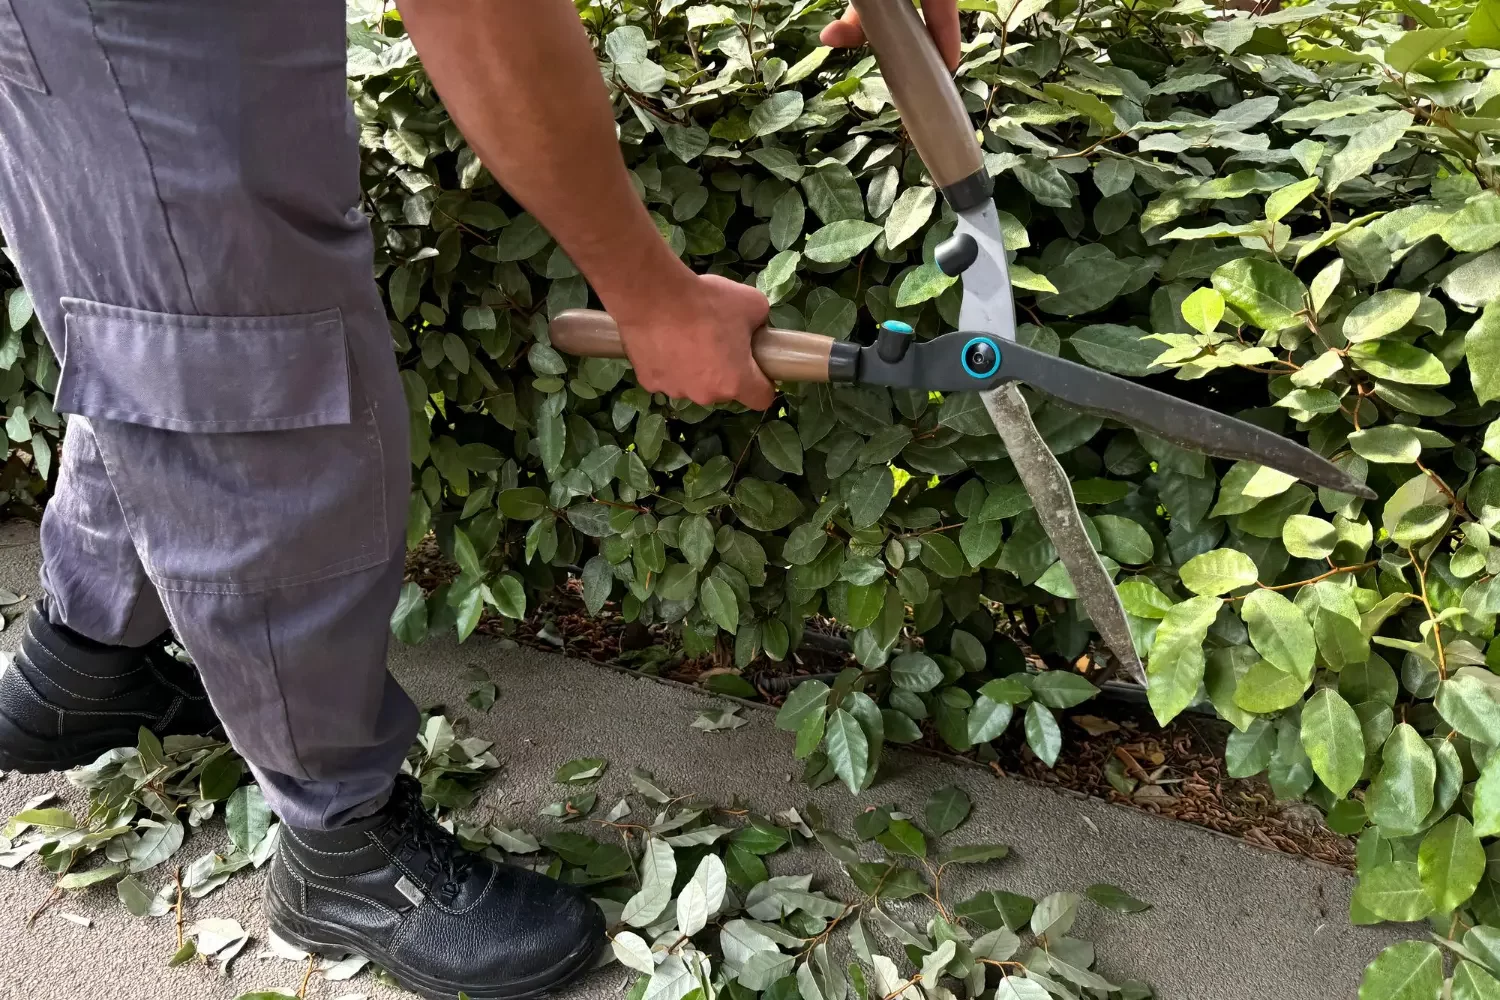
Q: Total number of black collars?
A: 2